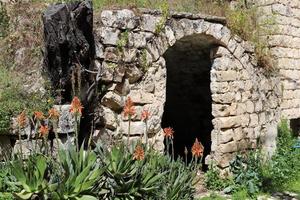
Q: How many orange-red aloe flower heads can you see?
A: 10